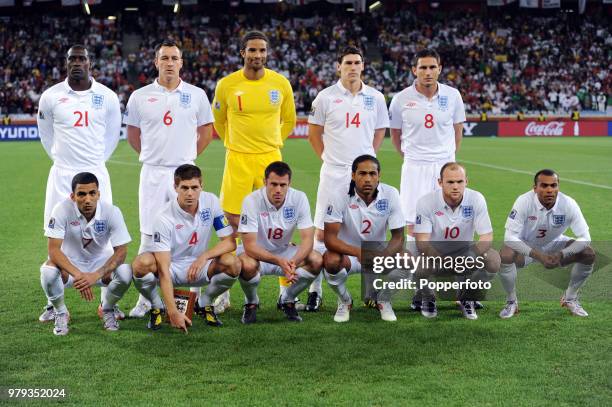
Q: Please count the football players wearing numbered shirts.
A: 11